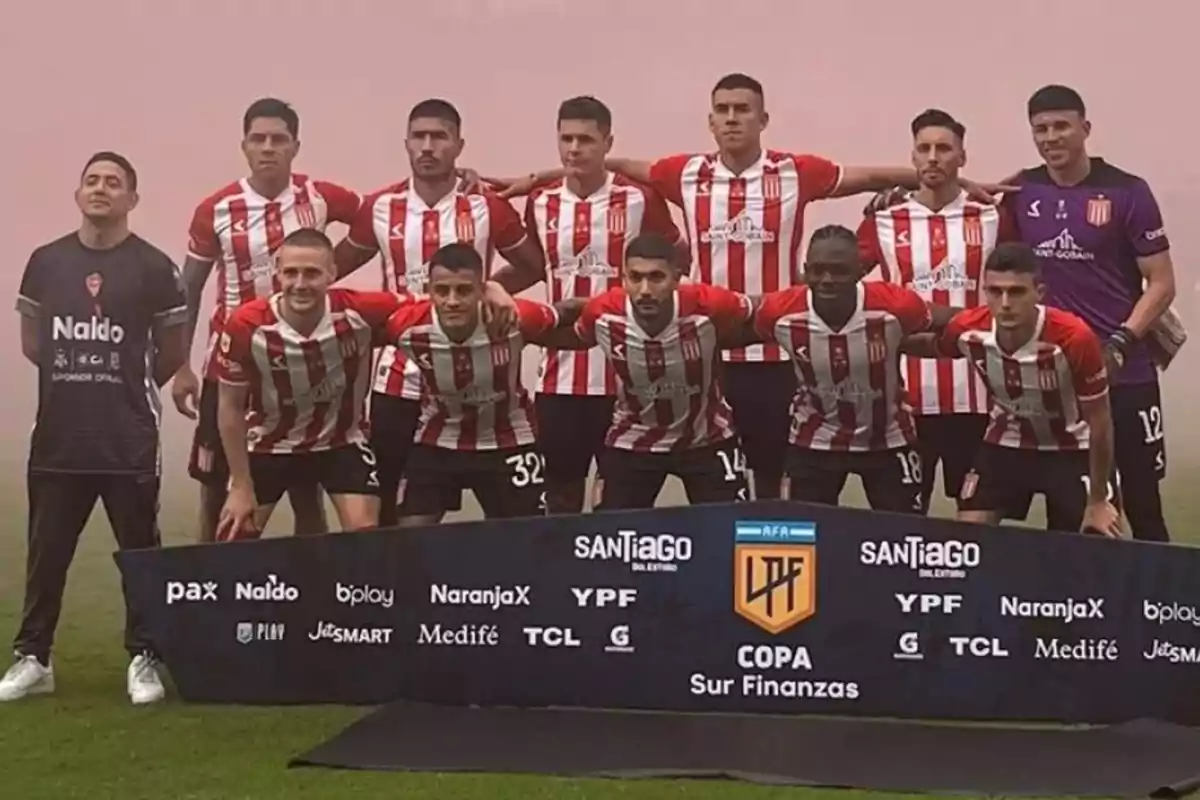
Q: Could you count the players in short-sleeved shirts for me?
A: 11